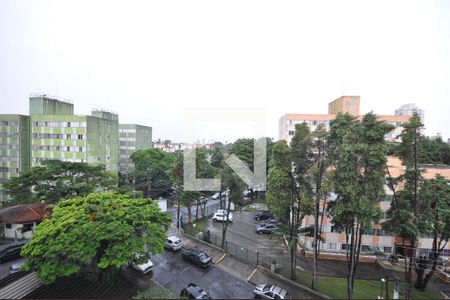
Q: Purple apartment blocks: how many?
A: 0